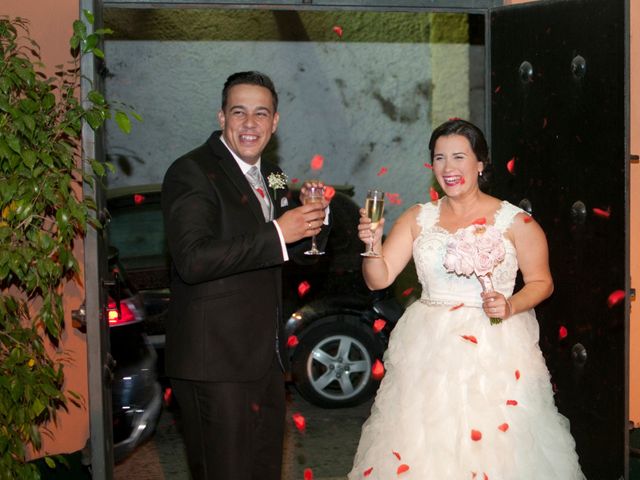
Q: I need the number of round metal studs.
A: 5